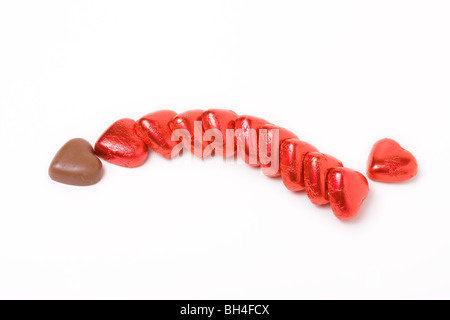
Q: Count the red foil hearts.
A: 10